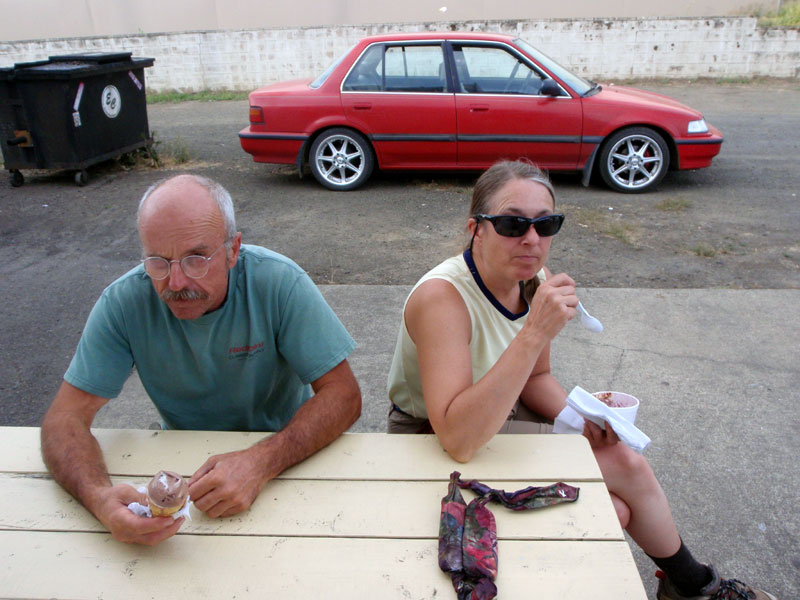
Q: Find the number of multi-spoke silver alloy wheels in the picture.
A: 2